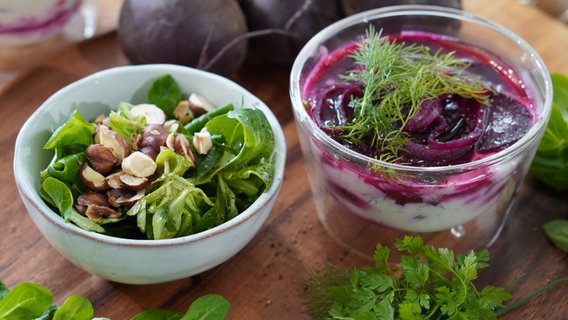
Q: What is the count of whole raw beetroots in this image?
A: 3